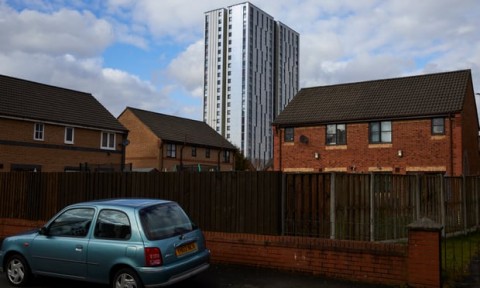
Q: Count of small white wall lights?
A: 2